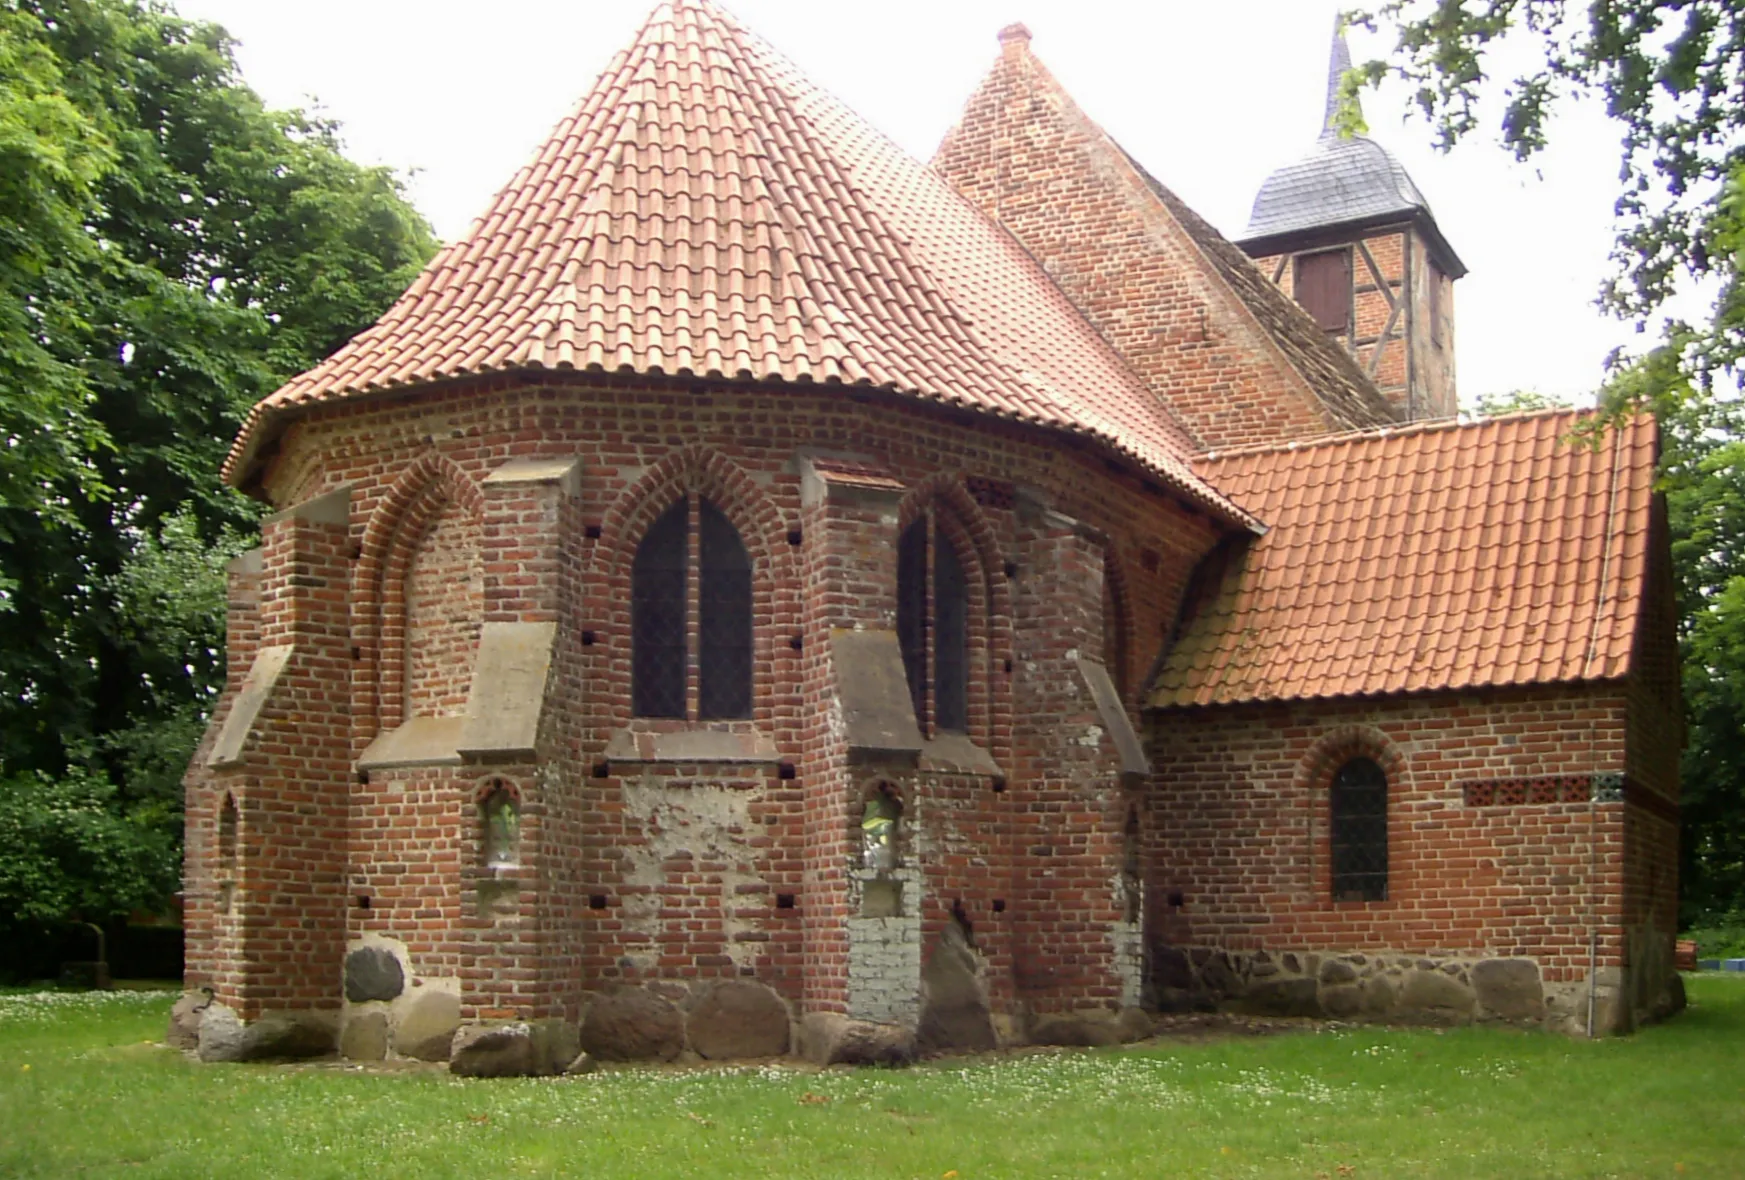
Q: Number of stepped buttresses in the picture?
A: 5